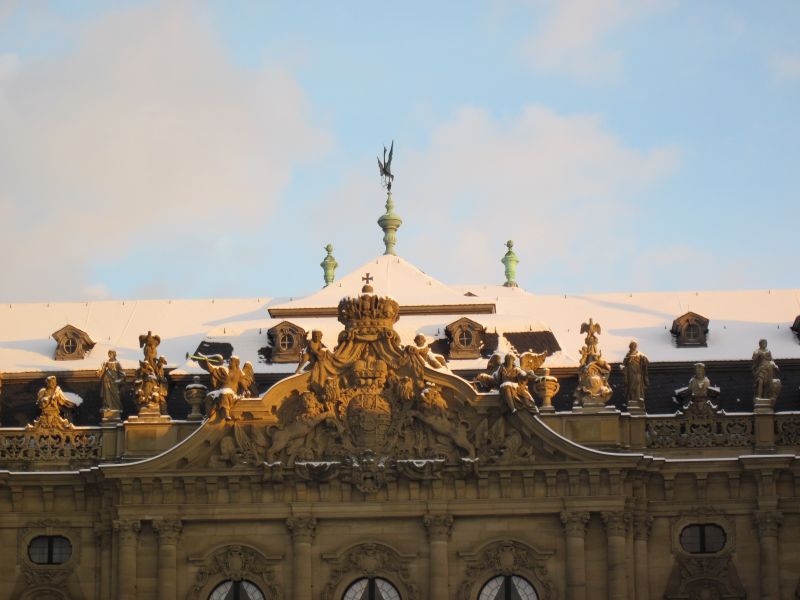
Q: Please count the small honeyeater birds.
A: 0